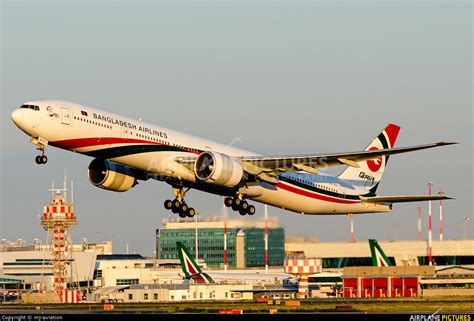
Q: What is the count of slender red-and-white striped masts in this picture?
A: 6